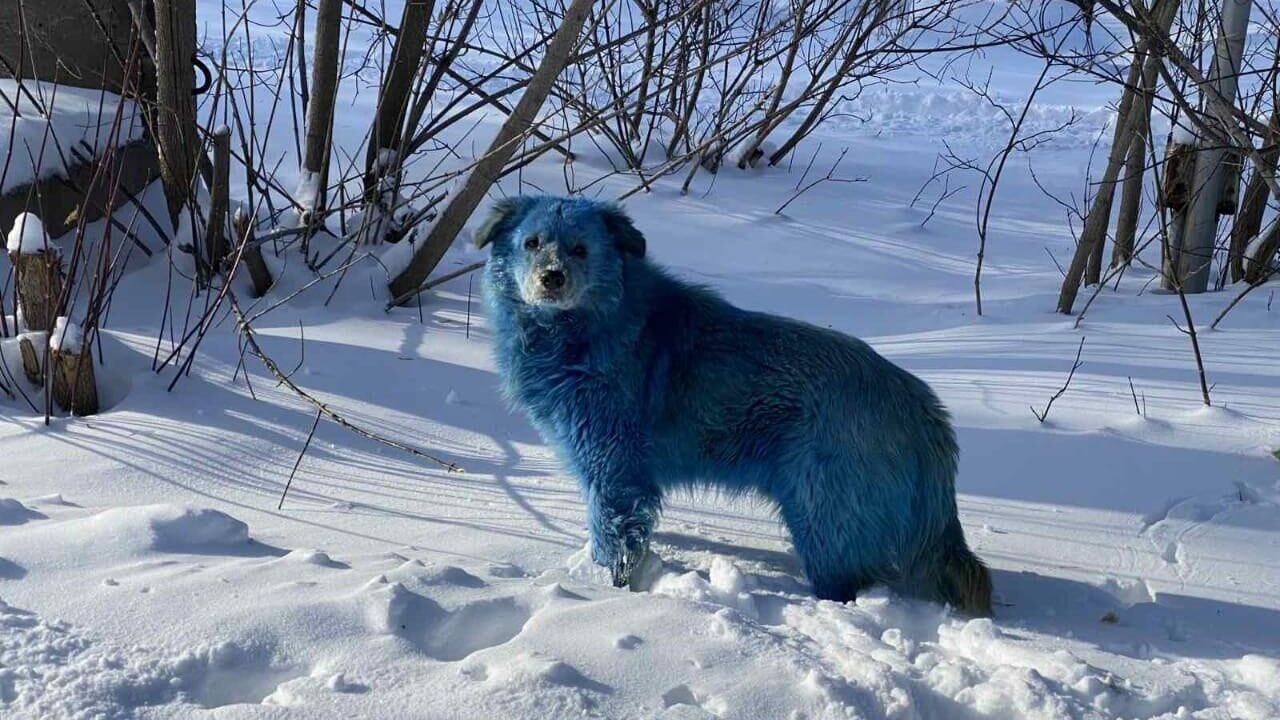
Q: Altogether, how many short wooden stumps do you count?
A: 3